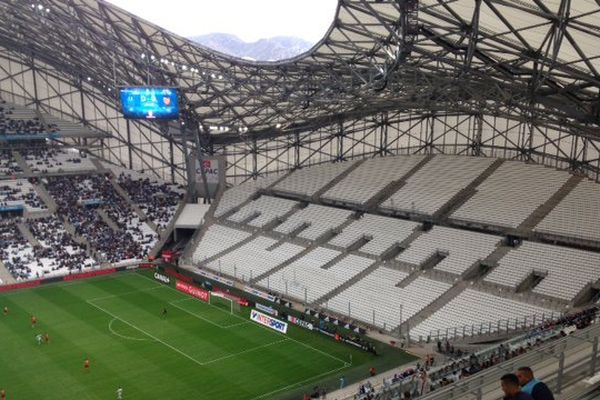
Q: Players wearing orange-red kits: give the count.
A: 5